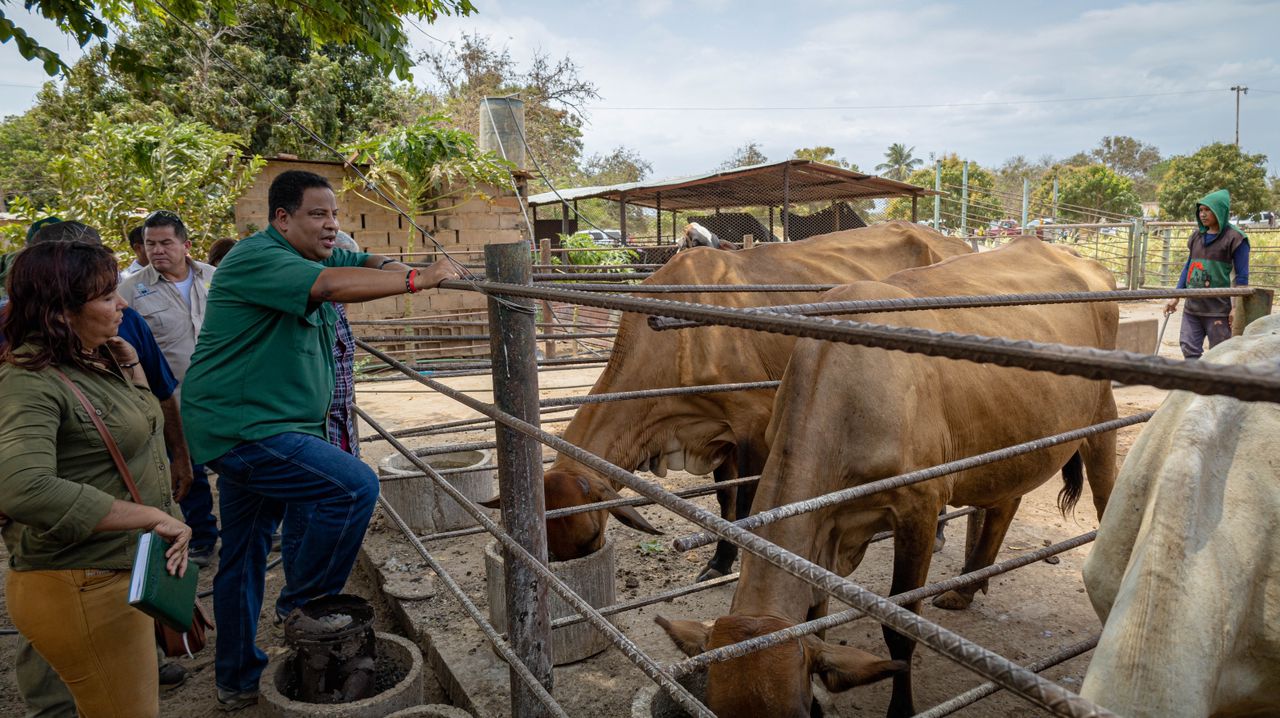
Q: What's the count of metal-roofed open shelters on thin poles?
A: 1